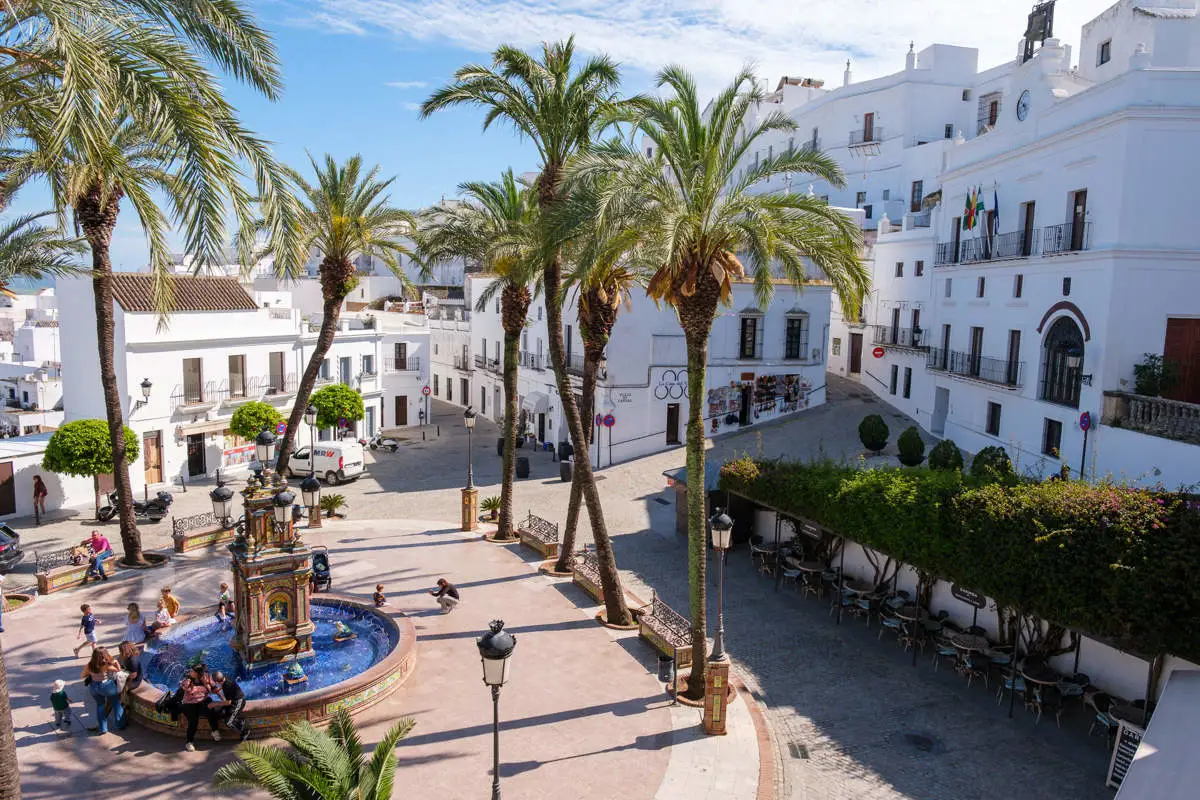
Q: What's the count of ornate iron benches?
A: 5